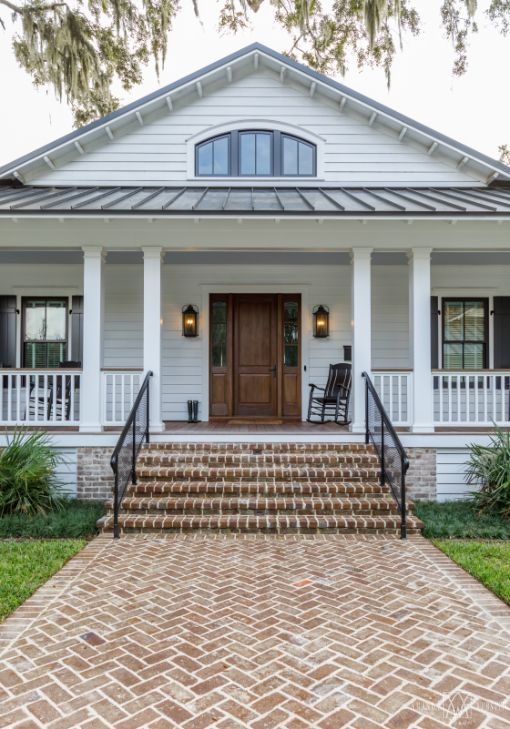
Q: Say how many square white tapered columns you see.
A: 4